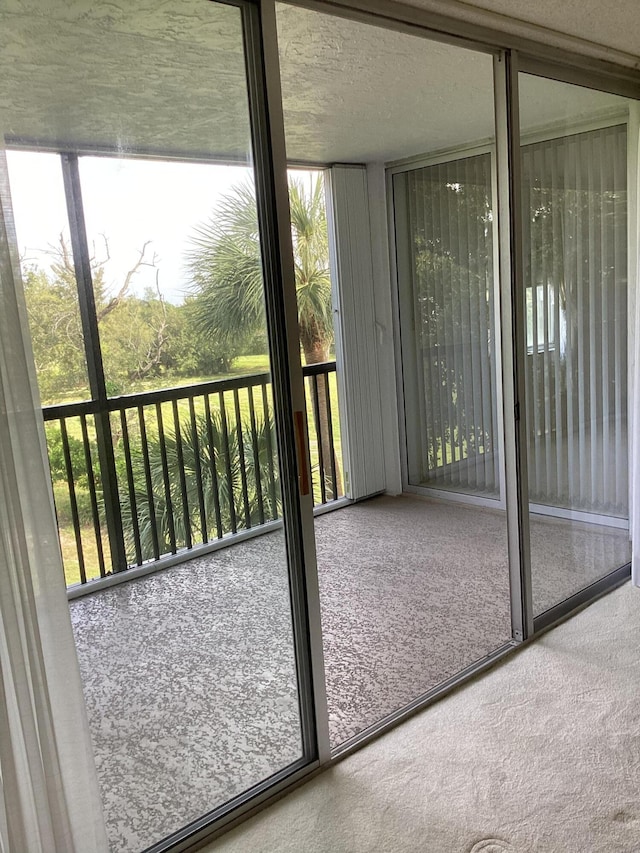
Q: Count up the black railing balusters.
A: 14